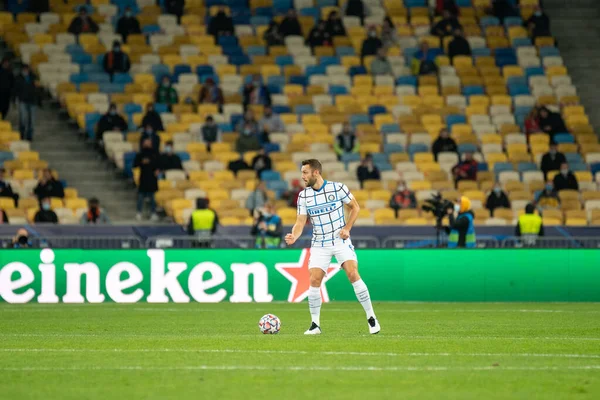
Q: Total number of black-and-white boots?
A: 2